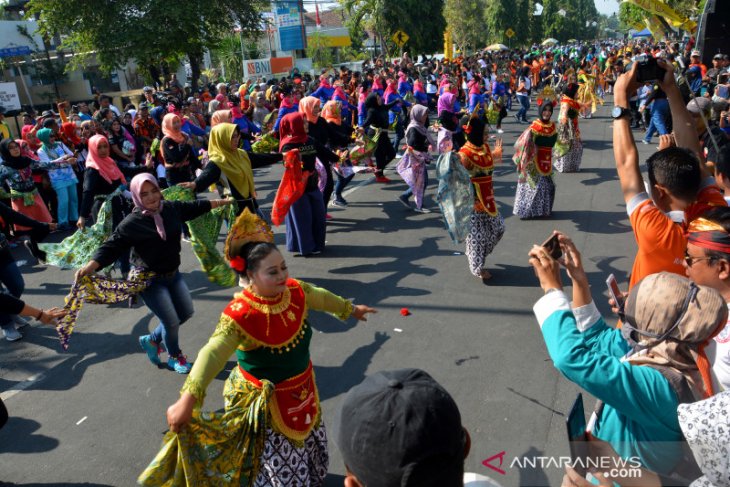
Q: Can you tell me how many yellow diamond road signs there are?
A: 2